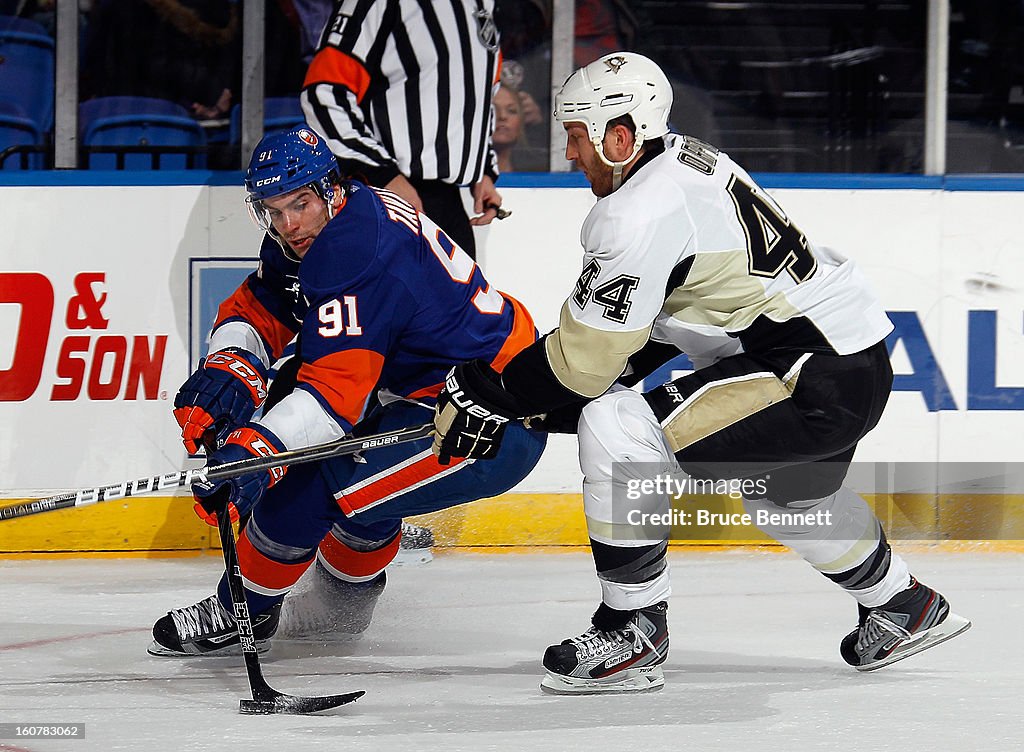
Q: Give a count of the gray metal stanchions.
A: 4